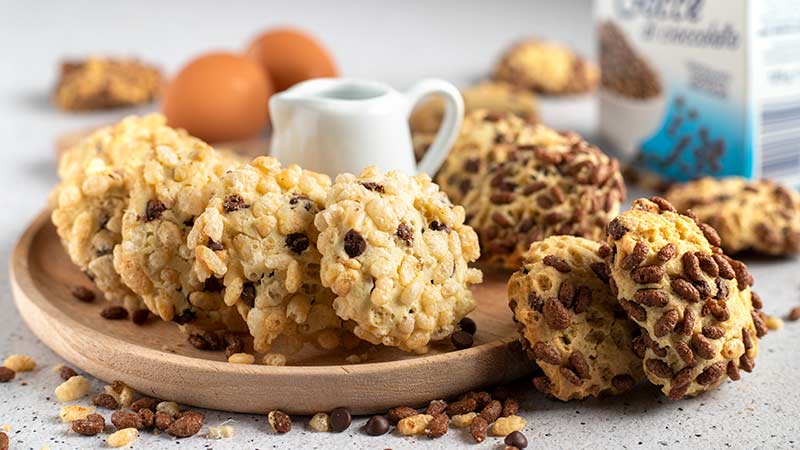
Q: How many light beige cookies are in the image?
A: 4